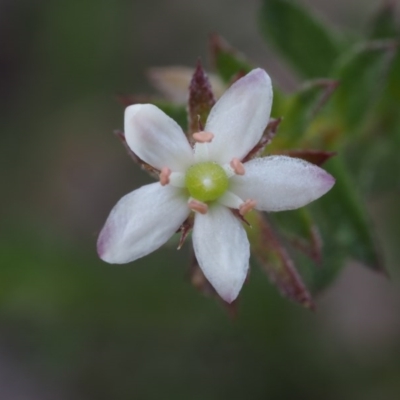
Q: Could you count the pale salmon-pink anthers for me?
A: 5